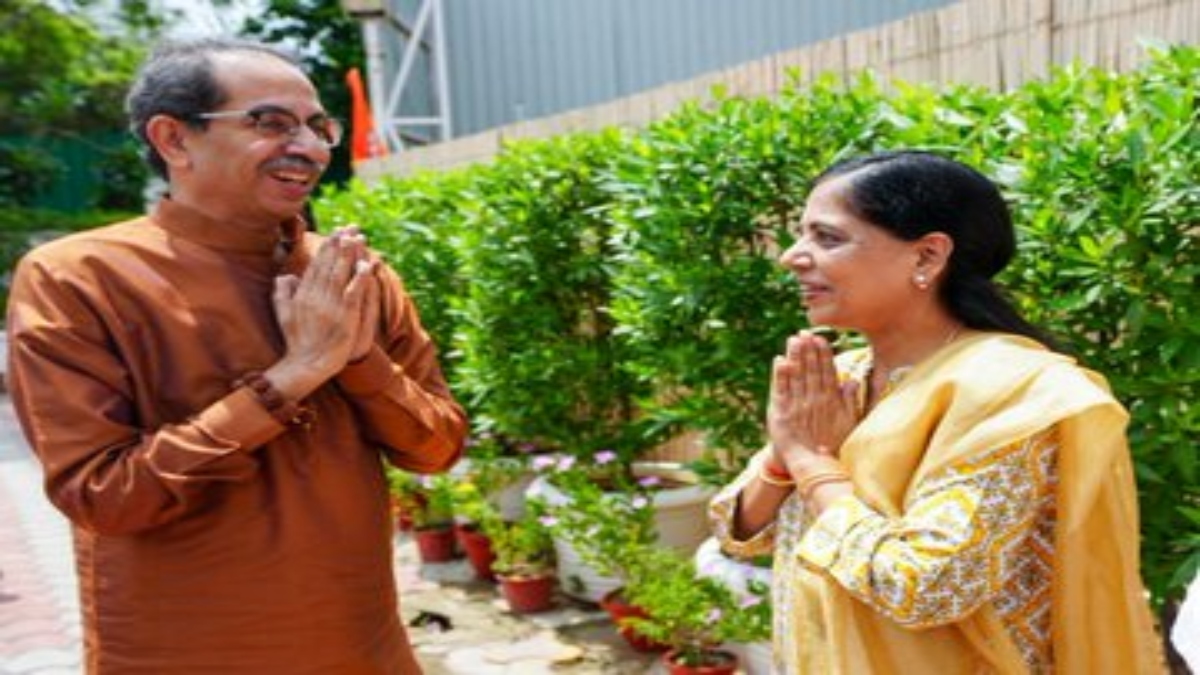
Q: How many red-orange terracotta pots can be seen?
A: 6